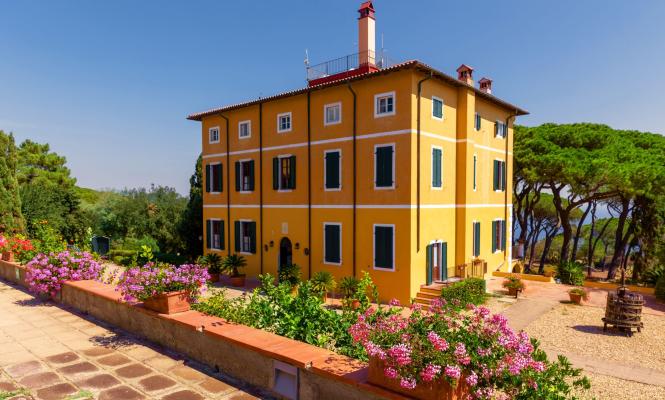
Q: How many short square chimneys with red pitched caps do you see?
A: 2